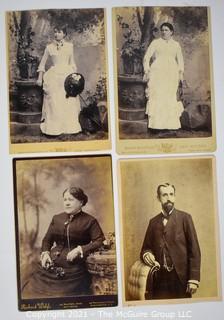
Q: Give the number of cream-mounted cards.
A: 3